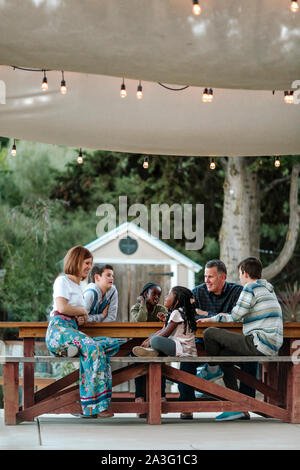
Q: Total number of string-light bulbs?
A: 15